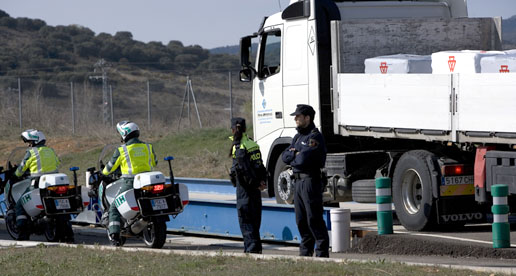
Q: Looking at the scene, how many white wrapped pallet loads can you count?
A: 3